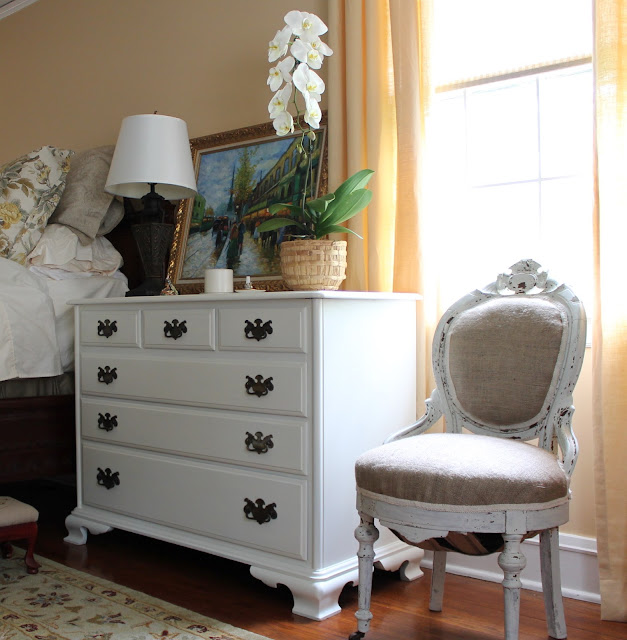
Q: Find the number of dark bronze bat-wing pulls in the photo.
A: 9